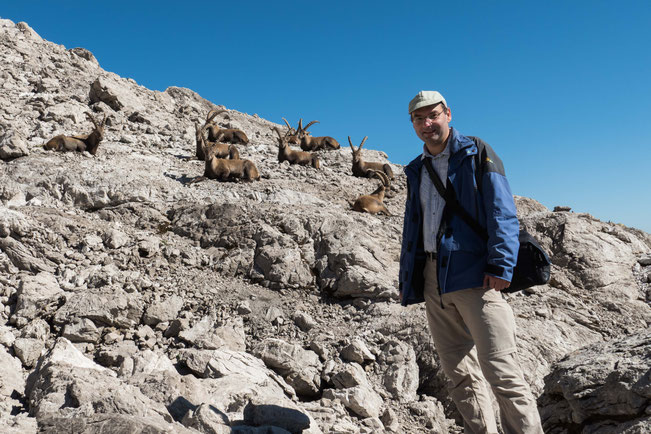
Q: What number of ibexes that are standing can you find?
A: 0